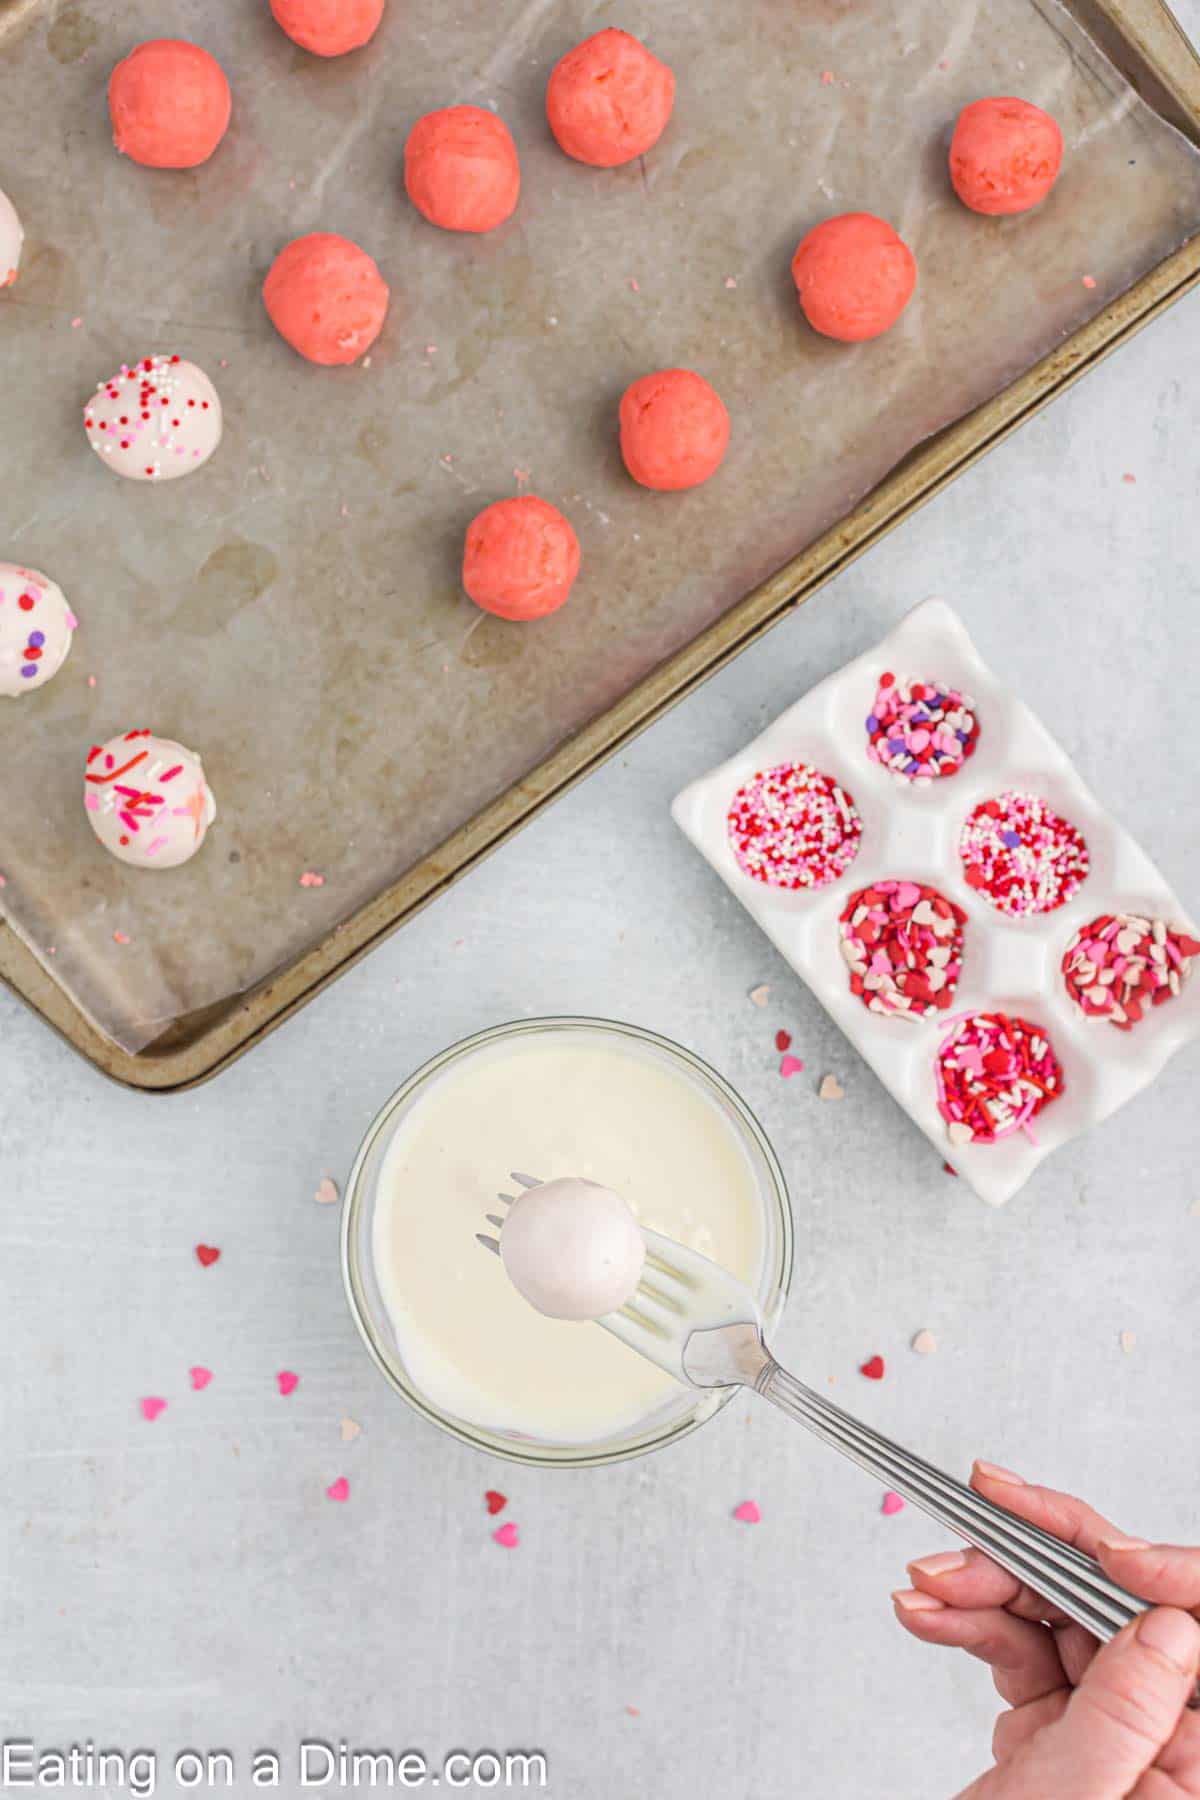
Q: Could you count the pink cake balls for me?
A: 9